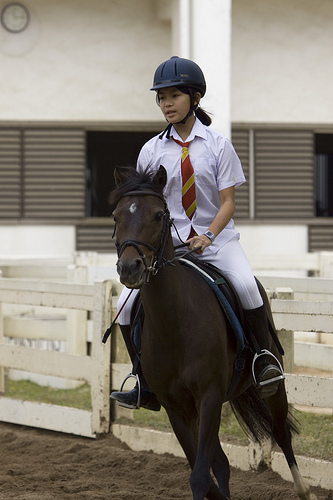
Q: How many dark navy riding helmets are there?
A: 1